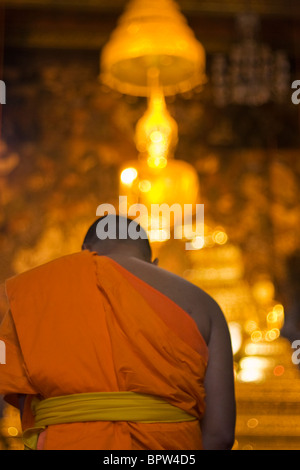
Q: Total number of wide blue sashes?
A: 0